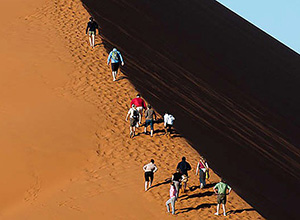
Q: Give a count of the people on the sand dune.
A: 12